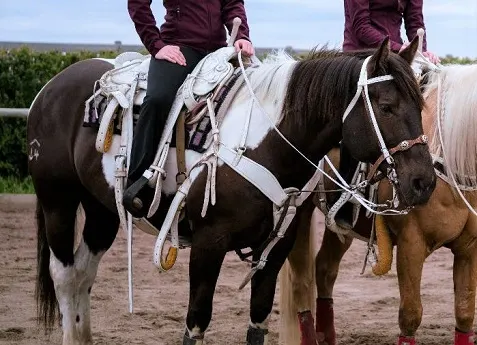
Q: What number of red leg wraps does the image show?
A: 4